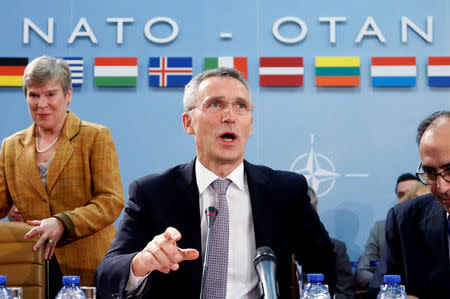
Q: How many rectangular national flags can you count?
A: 9